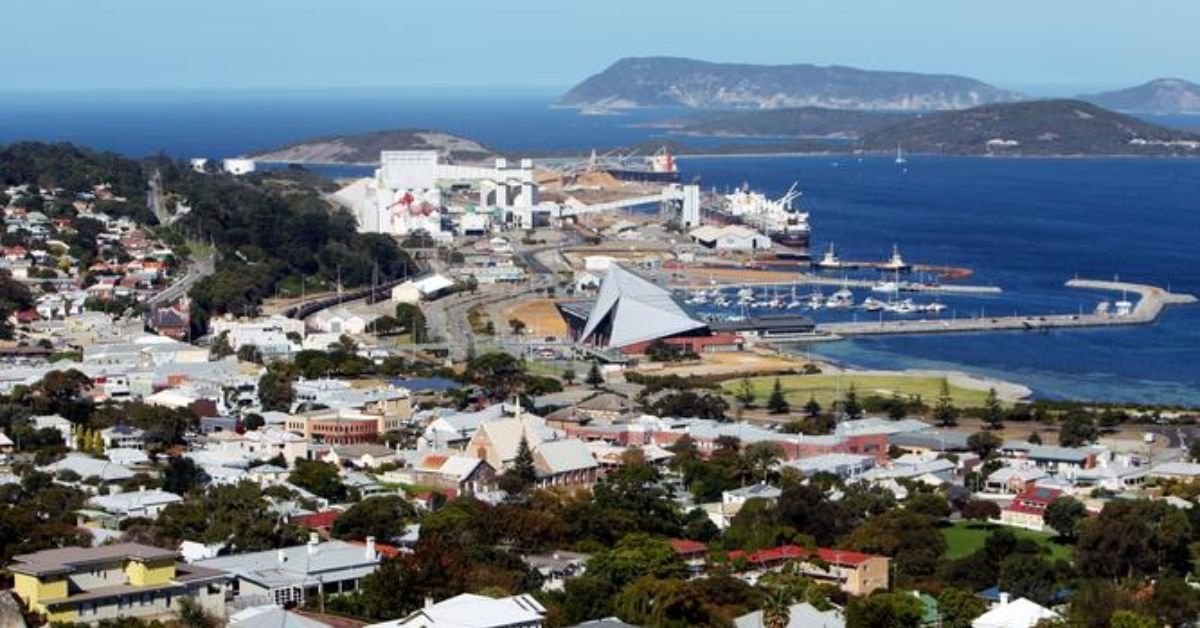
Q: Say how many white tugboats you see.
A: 2